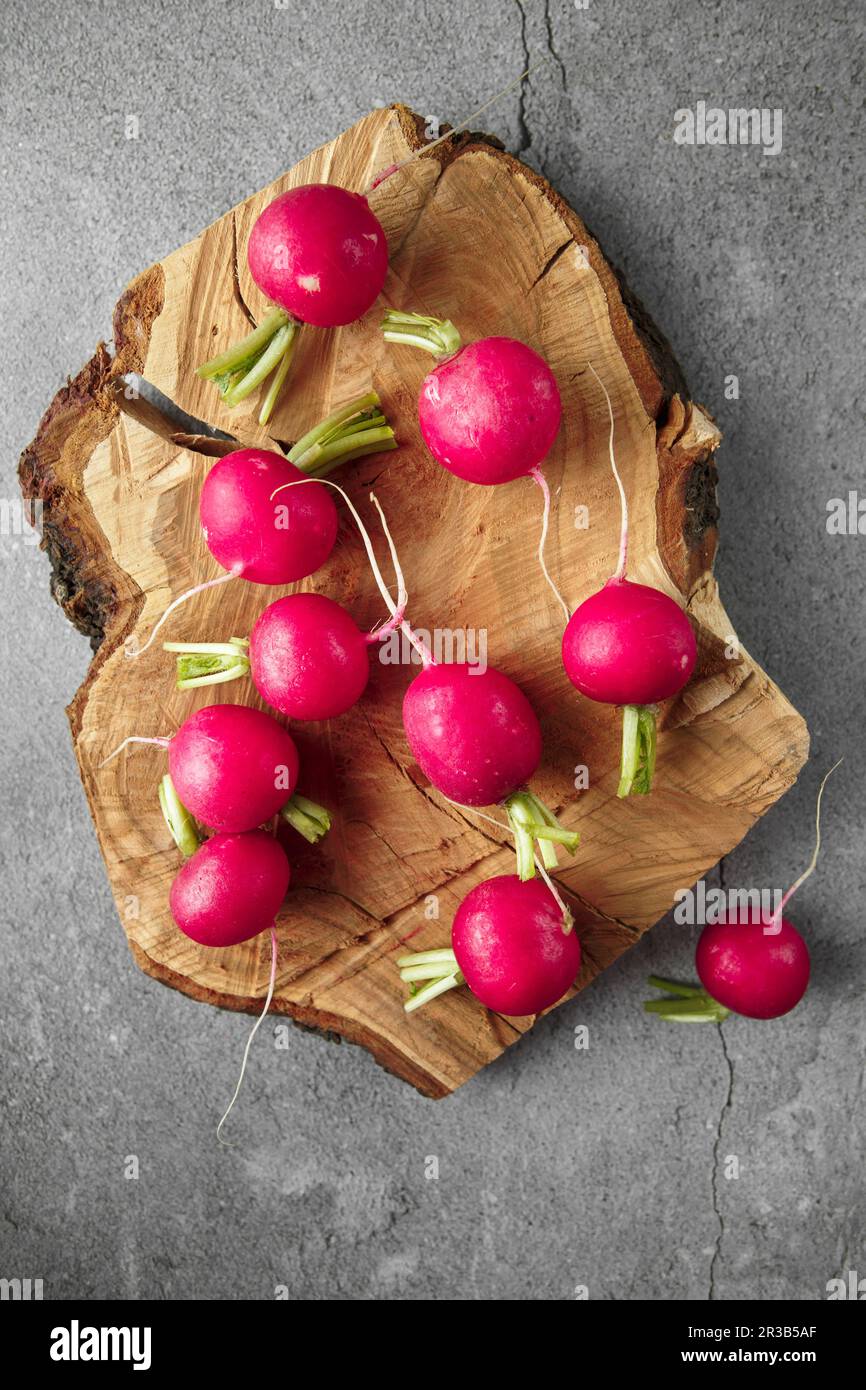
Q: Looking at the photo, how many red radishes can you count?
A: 10